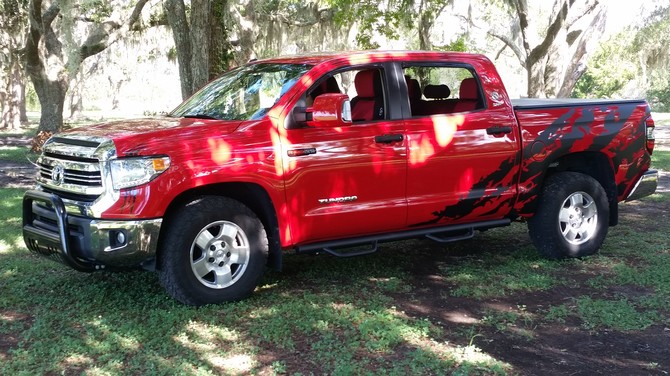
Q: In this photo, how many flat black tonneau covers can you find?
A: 1